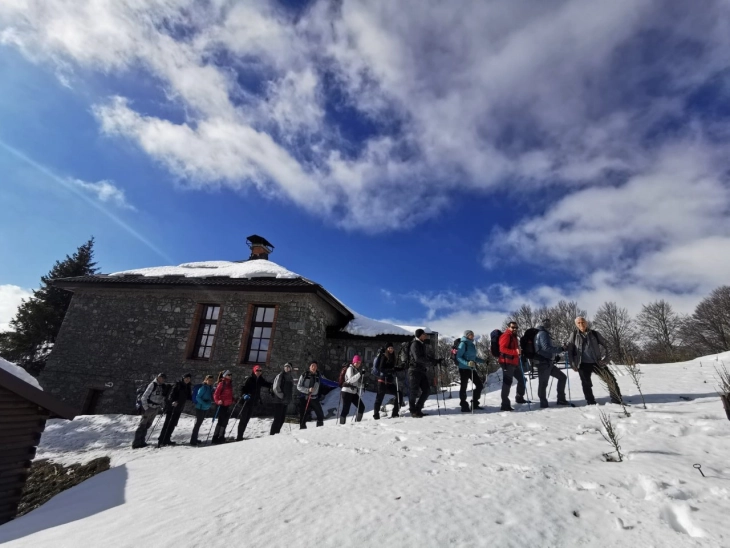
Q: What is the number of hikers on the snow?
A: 14